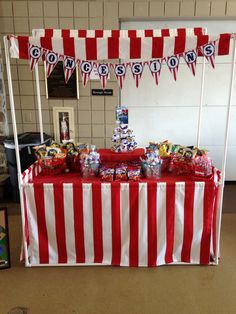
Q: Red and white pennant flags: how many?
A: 11